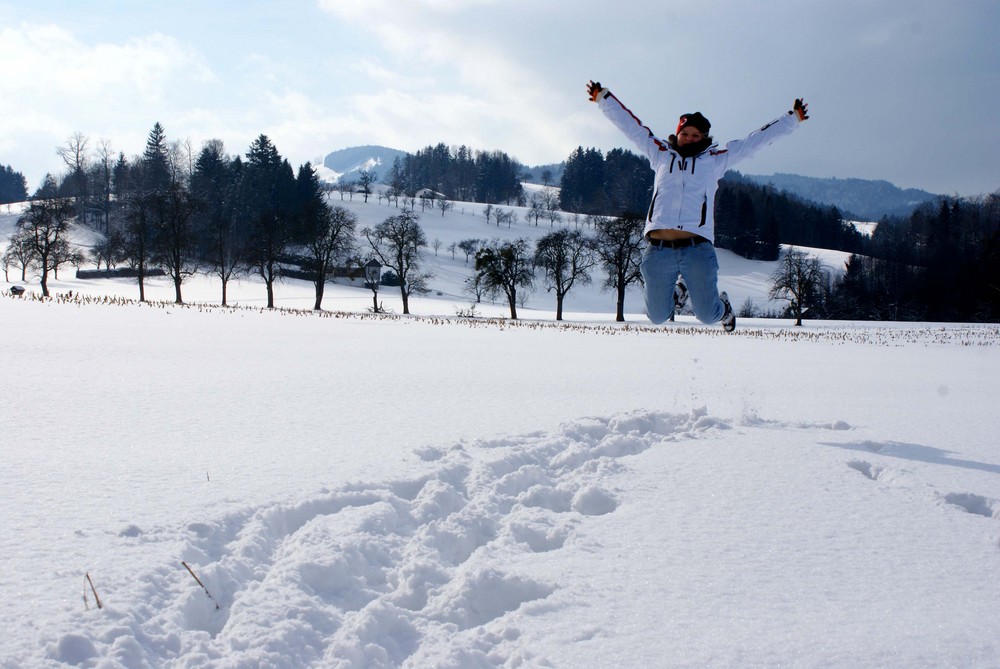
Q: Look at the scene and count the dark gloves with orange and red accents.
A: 2